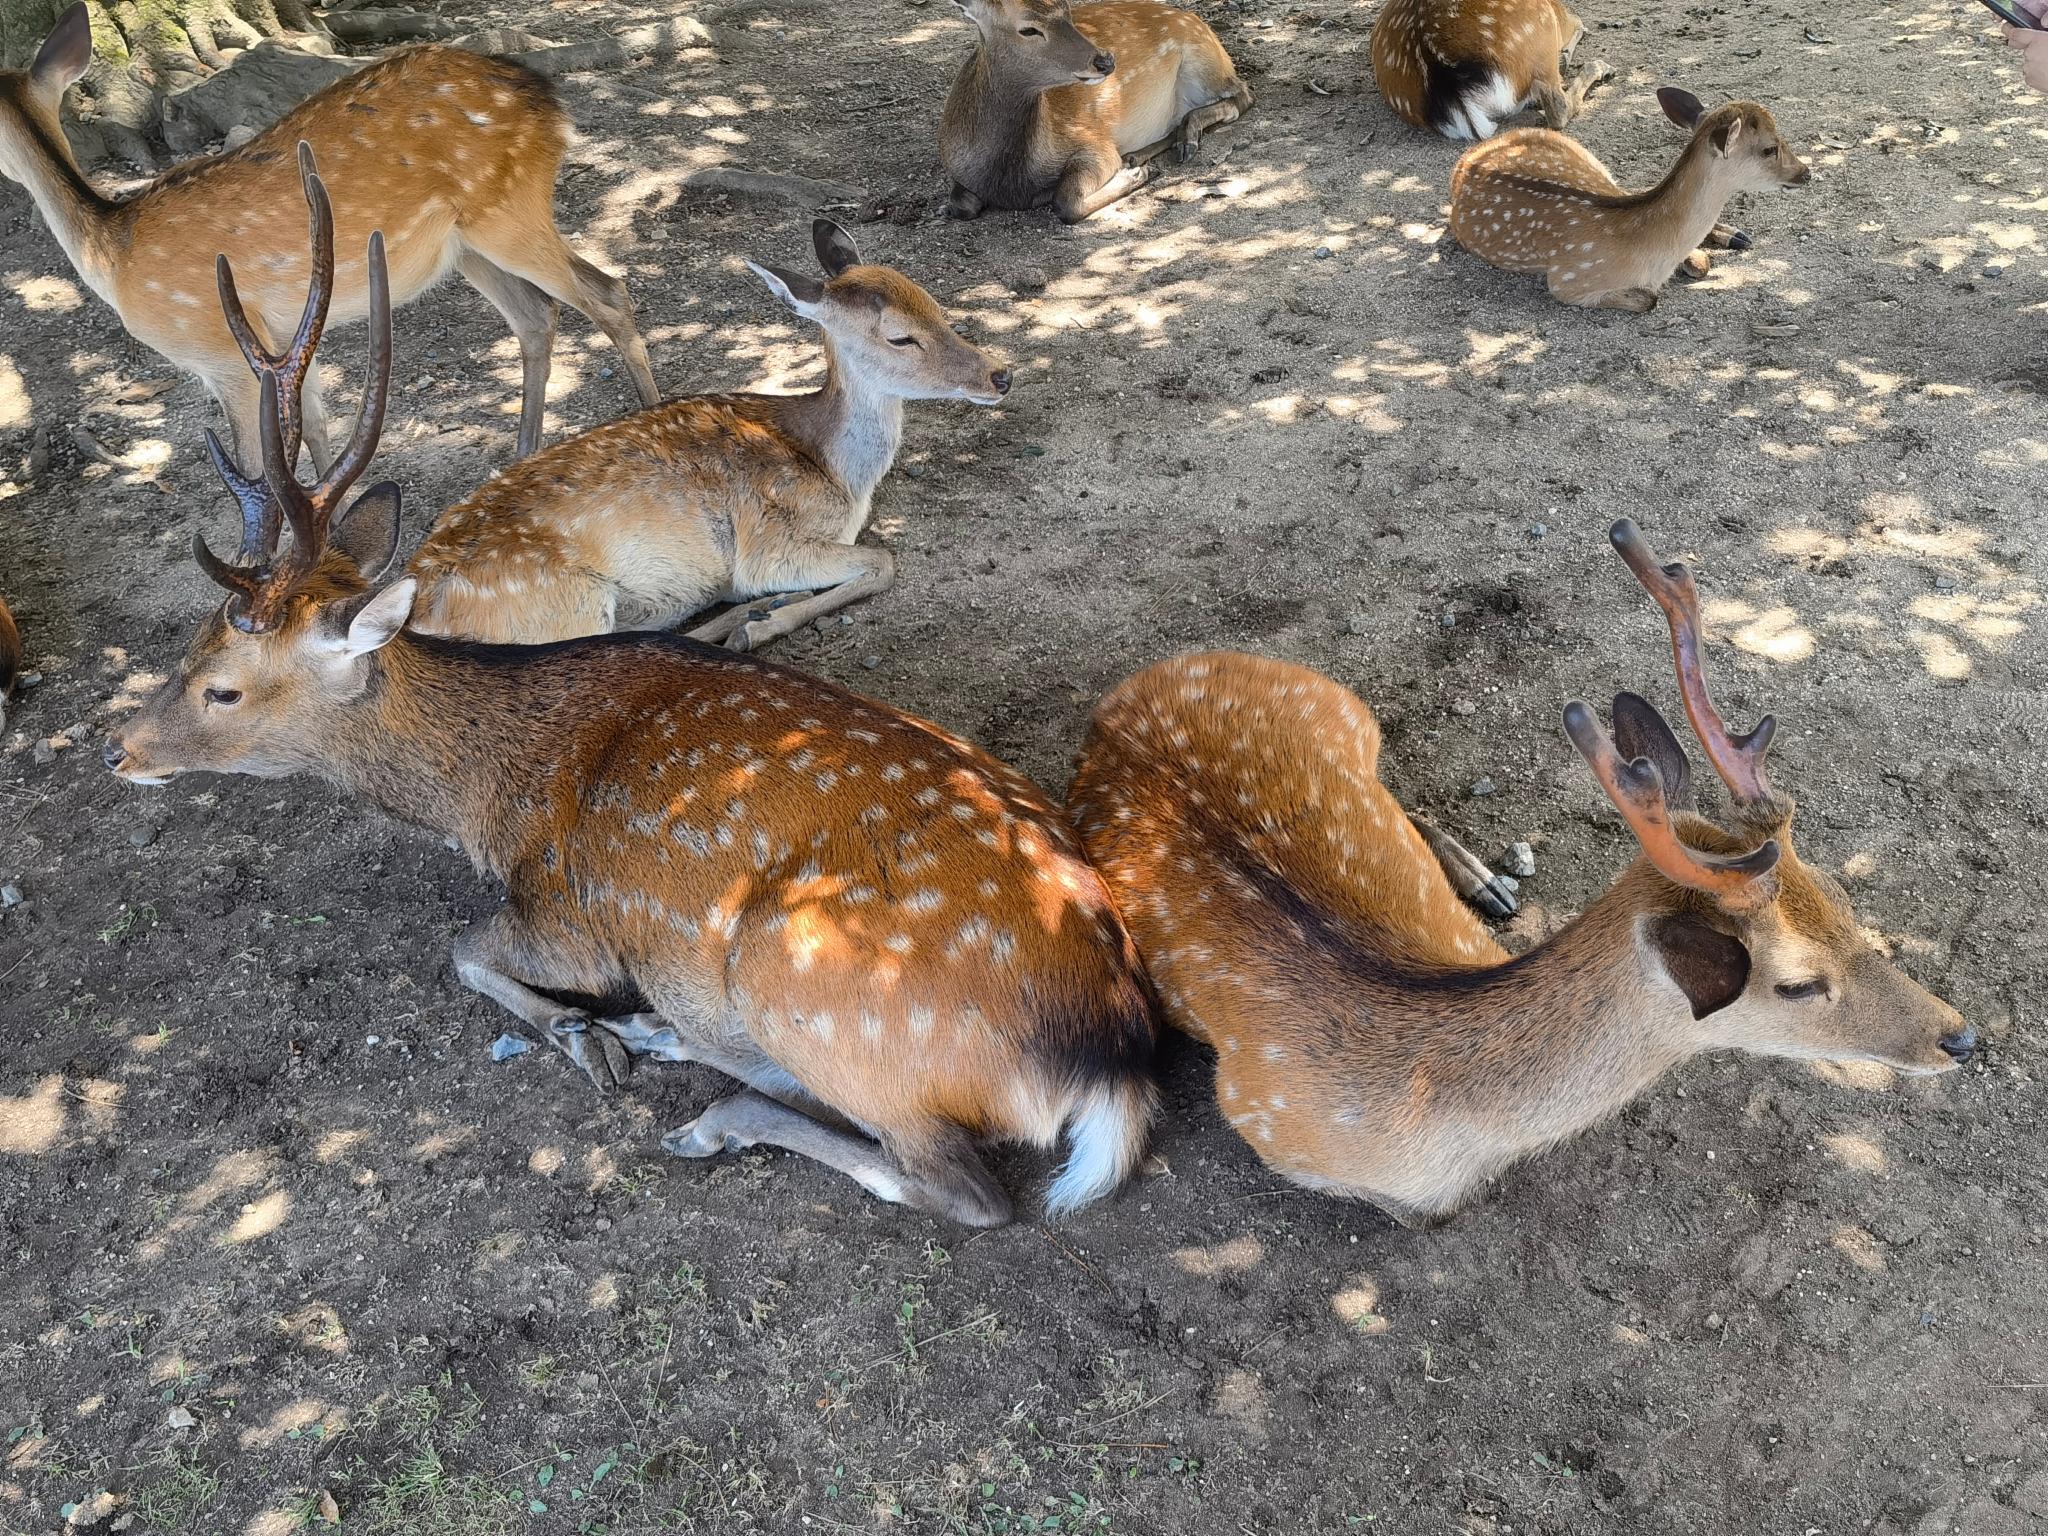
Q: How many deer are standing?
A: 1